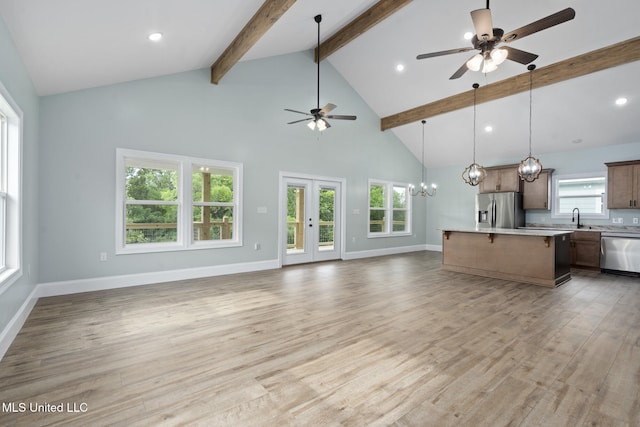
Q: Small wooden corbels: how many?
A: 3